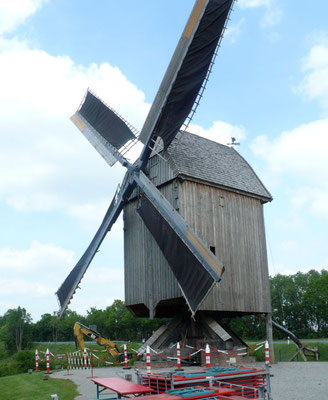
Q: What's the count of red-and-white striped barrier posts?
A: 8